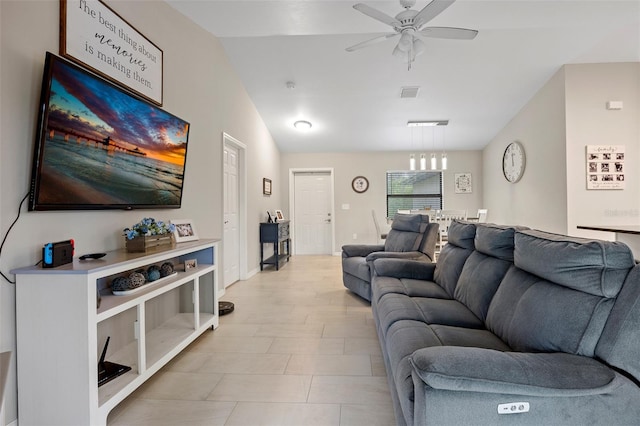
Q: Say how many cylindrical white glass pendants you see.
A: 4